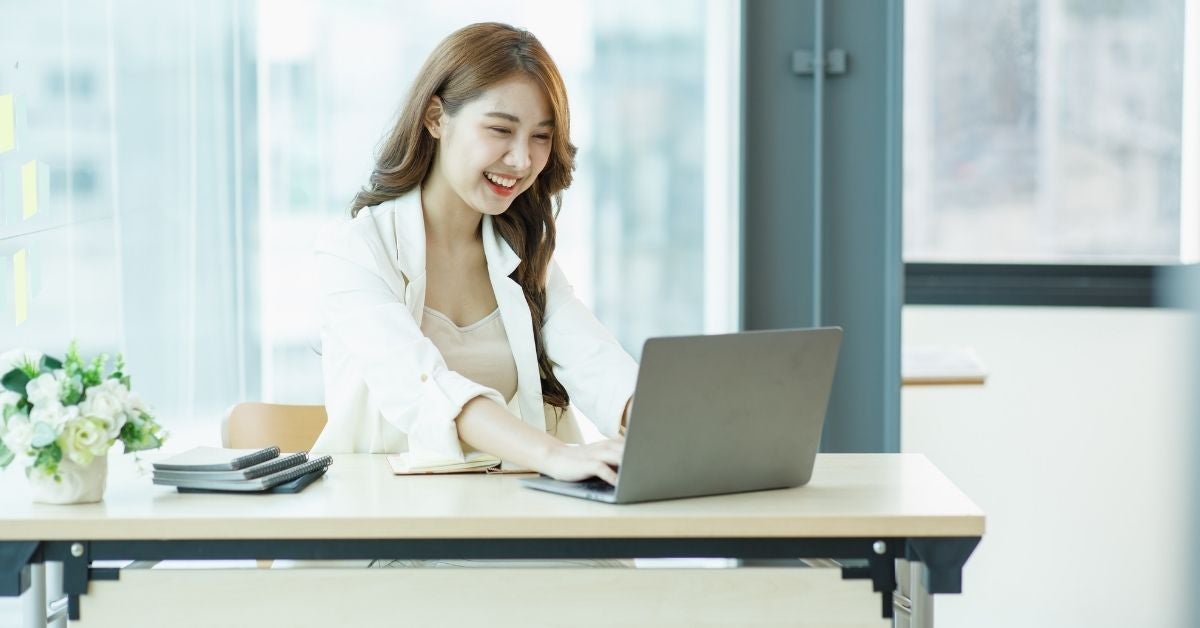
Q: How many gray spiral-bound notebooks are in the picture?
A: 3